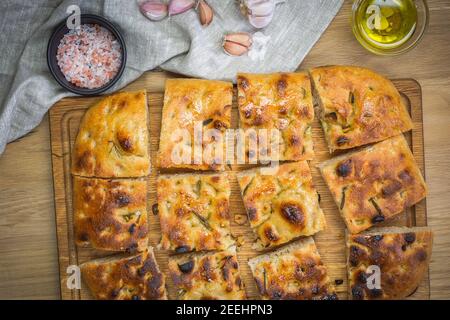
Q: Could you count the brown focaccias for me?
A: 12